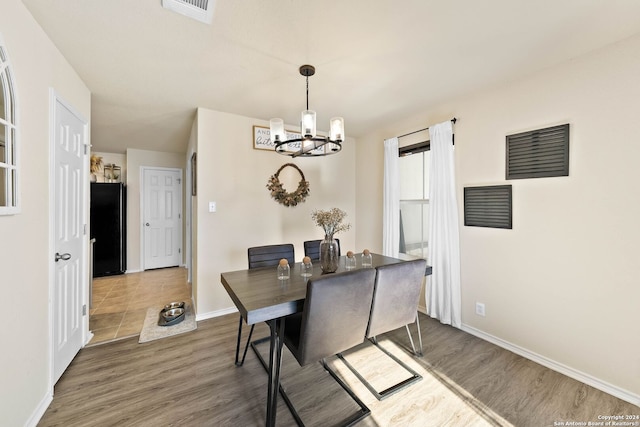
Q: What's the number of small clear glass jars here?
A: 4